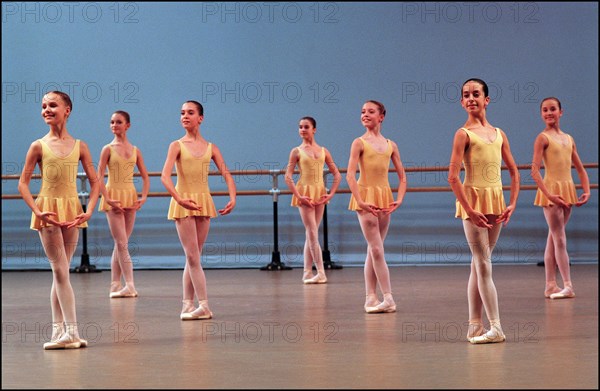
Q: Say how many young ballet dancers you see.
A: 7